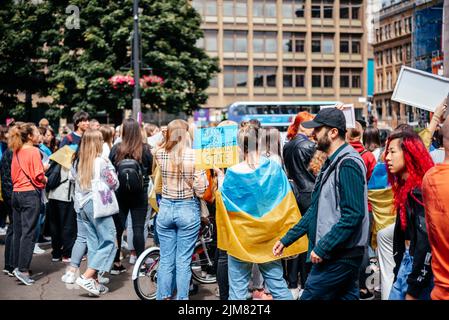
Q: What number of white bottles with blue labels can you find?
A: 0